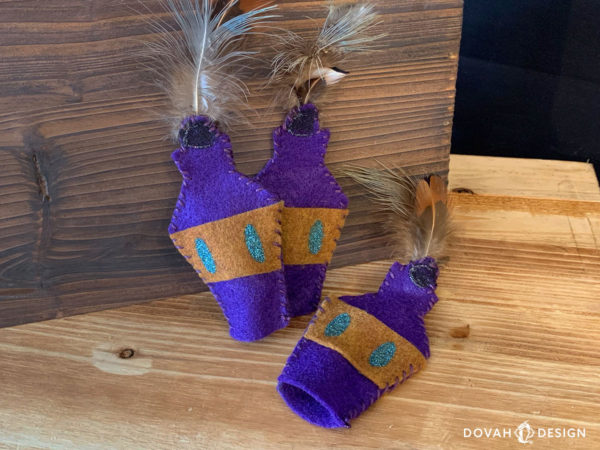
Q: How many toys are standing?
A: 2